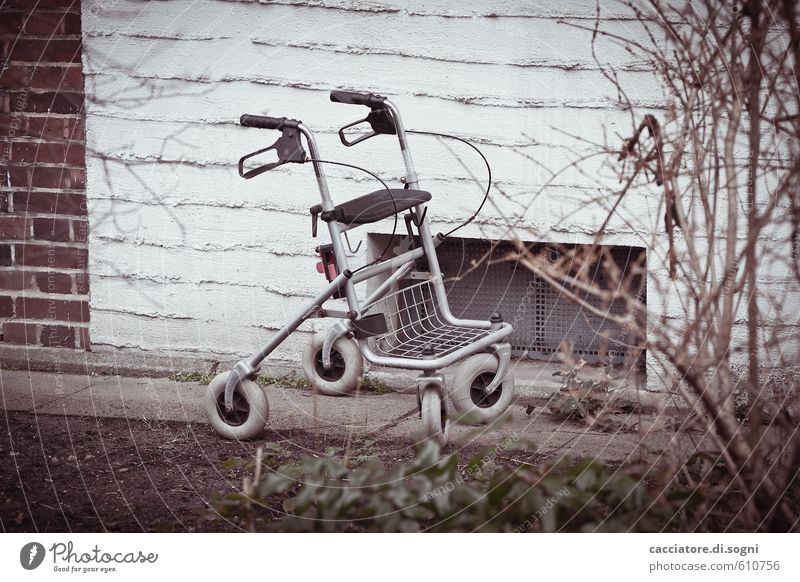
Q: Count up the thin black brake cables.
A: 2